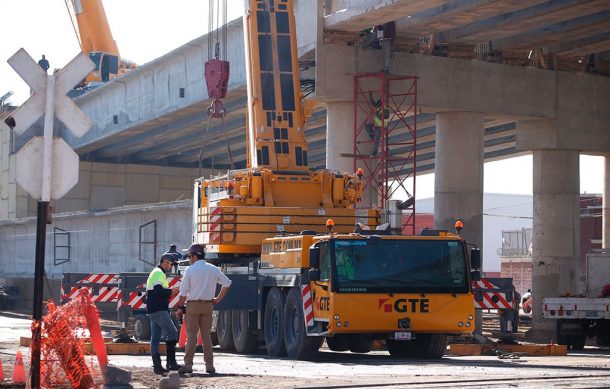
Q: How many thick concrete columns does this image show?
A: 4